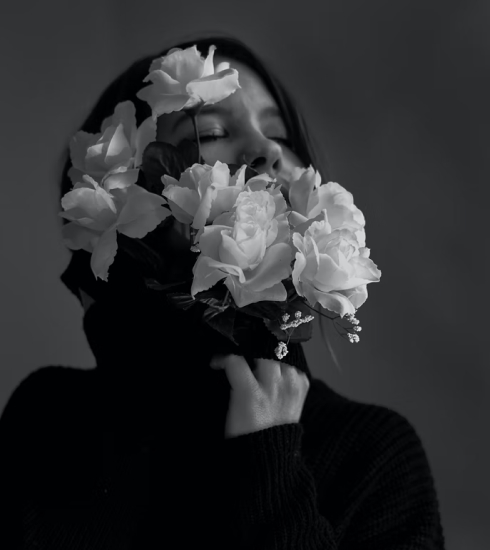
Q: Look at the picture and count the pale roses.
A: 7